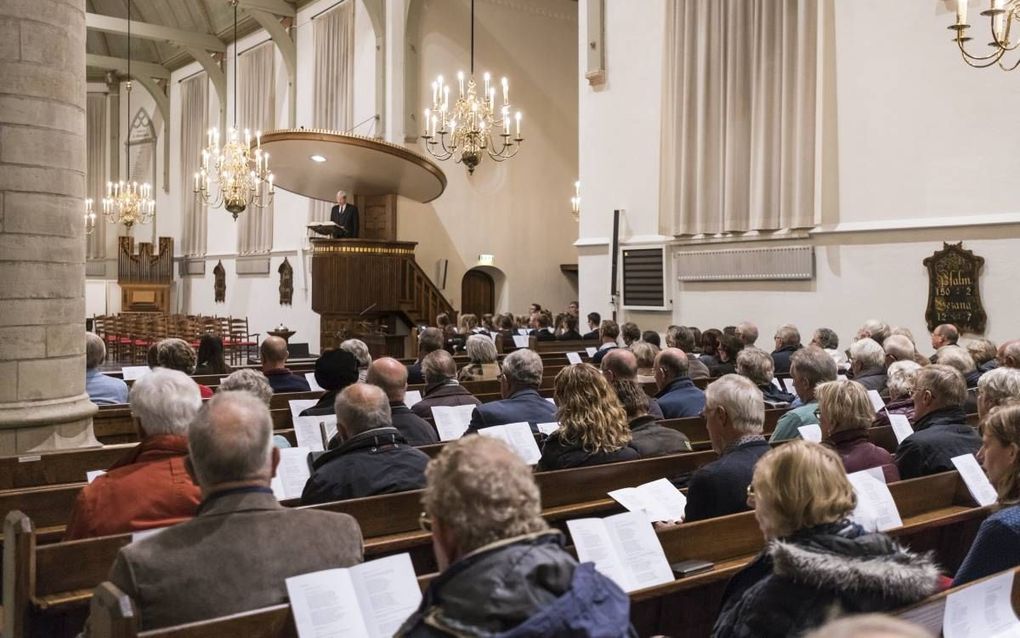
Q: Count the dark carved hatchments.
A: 2